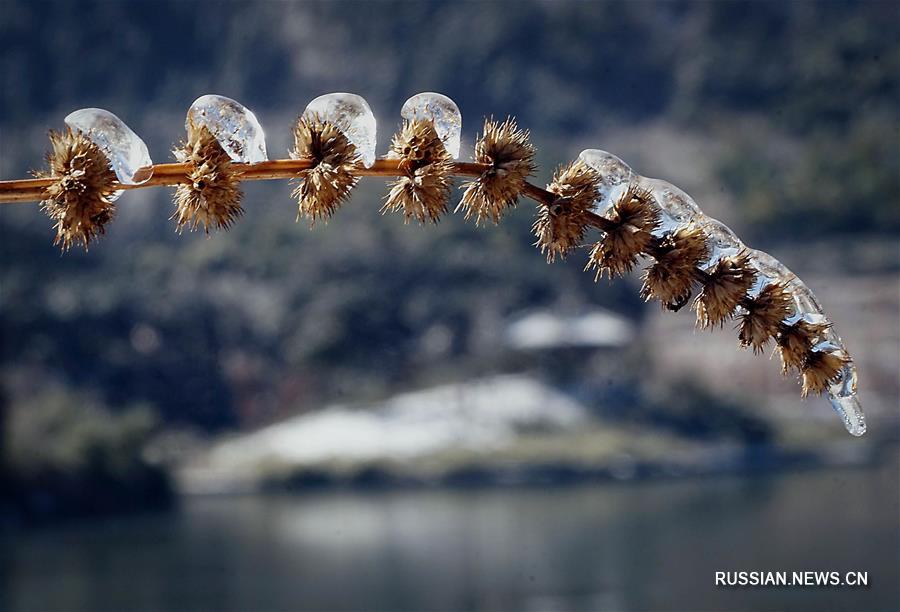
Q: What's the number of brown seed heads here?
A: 12